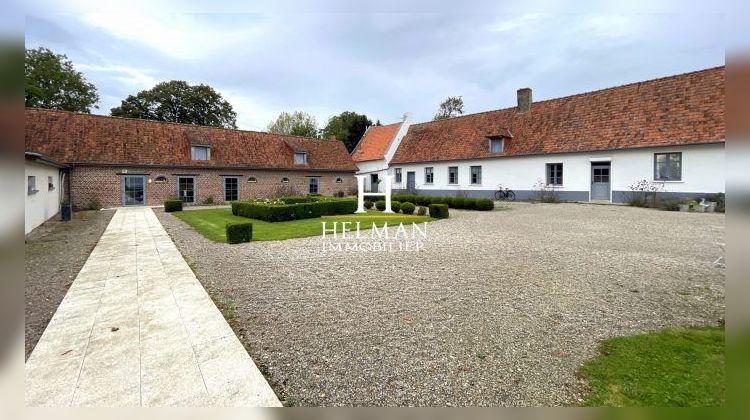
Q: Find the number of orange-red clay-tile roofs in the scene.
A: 3